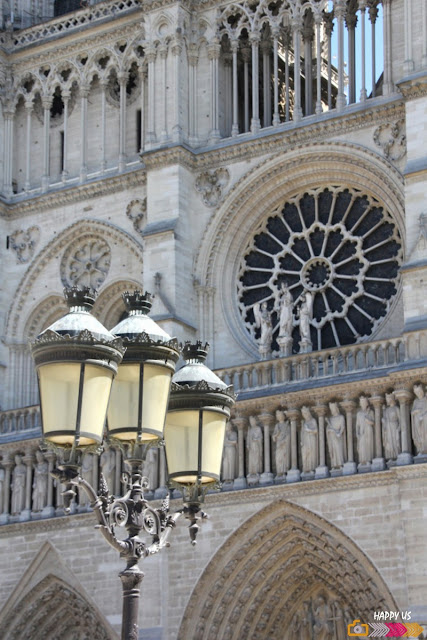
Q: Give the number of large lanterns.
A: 3